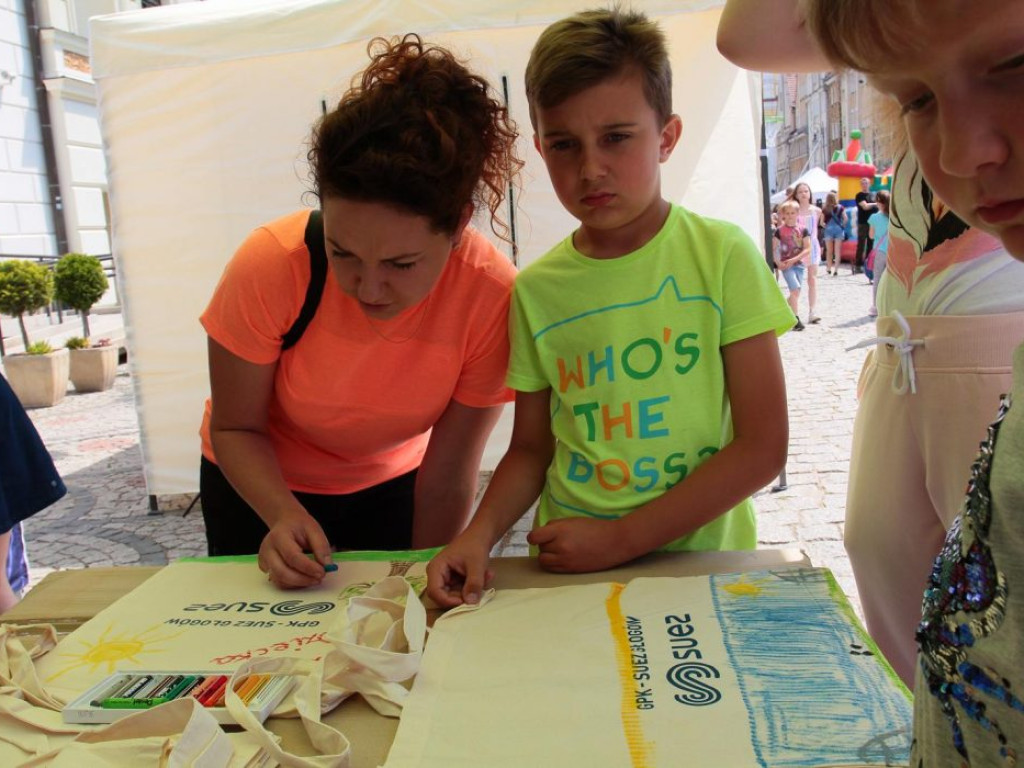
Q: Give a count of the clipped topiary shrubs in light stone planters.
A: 2